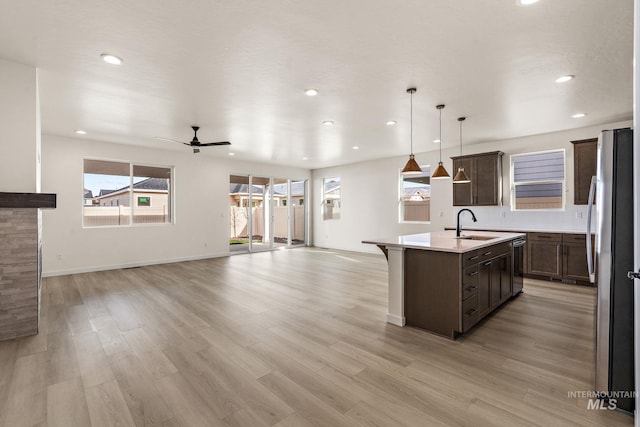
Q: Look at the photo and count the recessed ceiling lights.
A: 12